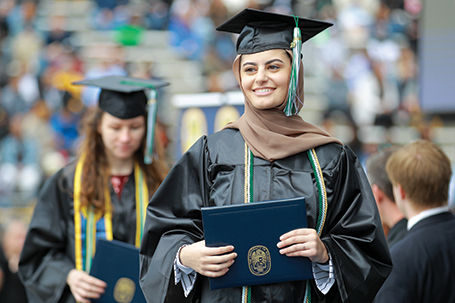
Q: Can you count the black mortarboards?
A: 2